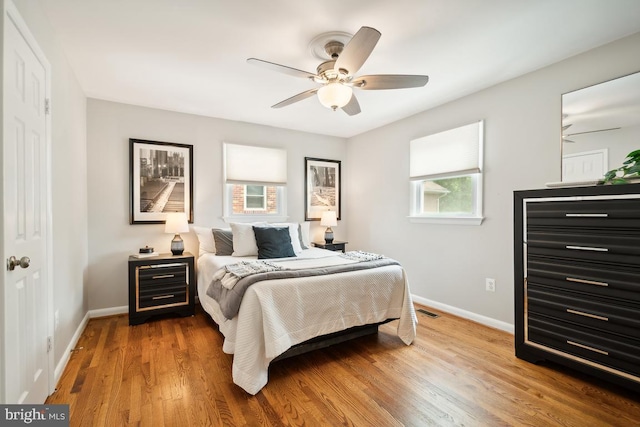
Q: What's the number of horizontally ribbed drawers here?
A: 7